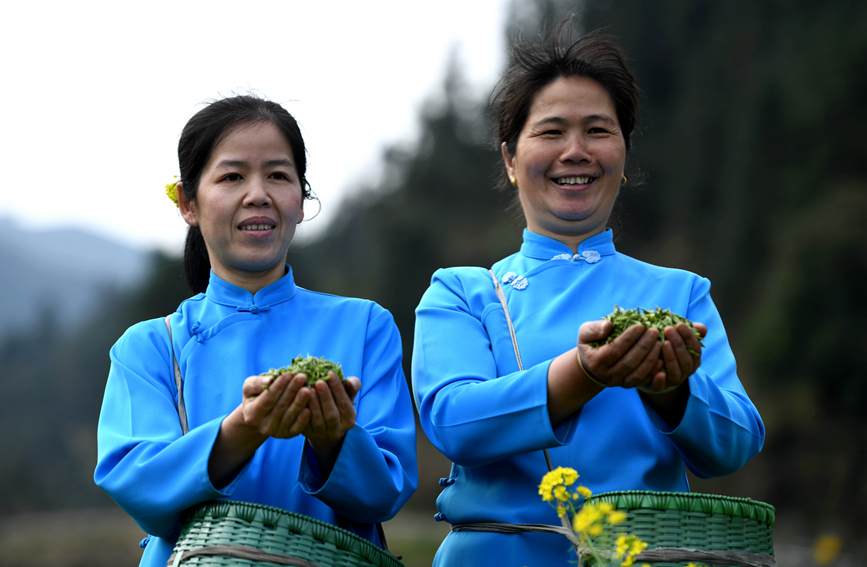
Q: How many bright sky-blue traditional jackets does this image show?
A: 2